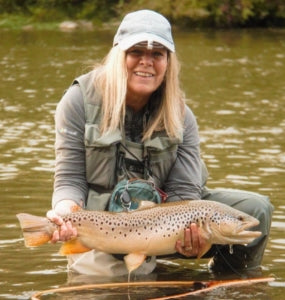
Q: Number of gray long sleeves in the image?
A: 2